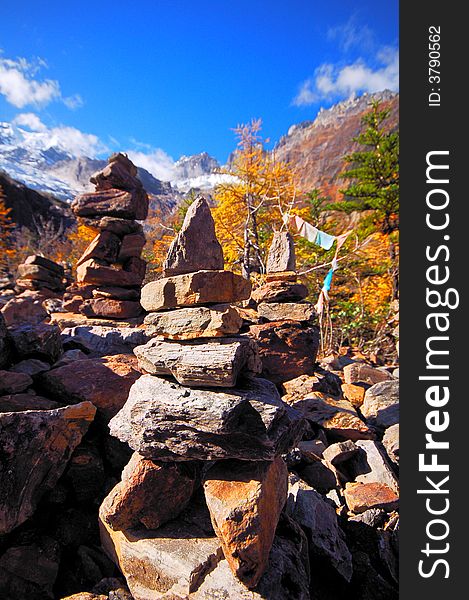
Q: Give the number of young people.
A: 0